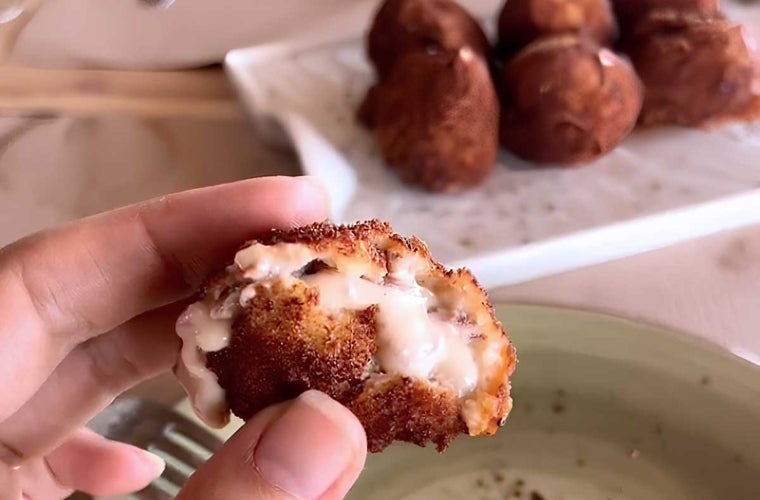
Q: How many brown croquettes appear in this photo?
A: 7